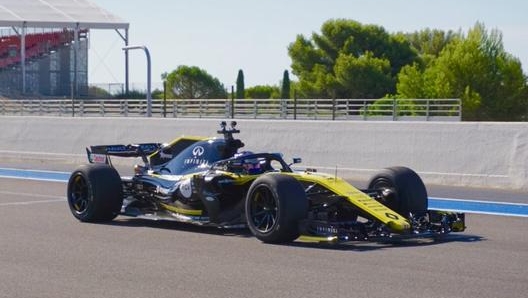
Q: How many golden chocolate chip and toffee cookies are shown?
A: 0